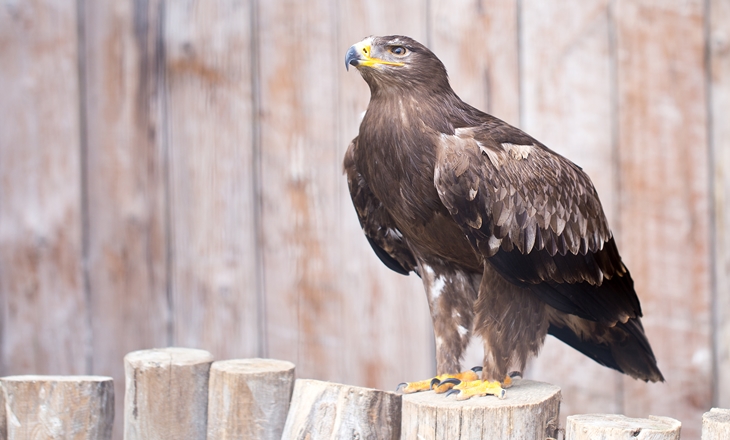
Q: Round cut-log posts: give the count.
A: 7